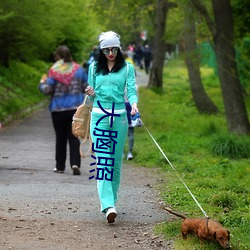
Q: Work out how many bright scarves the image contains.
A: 1